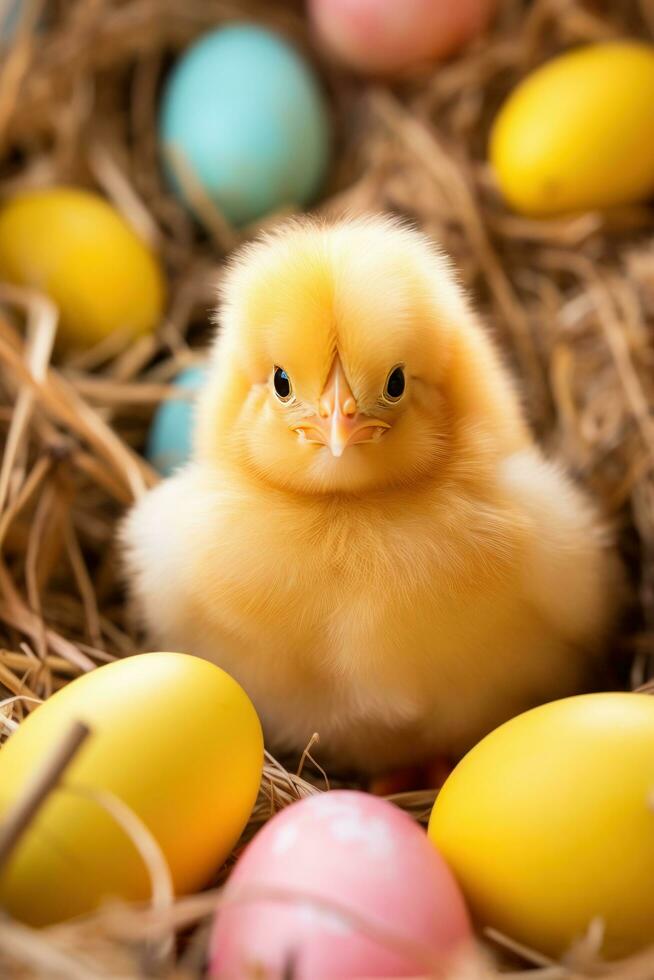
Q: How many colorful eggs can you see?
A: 8